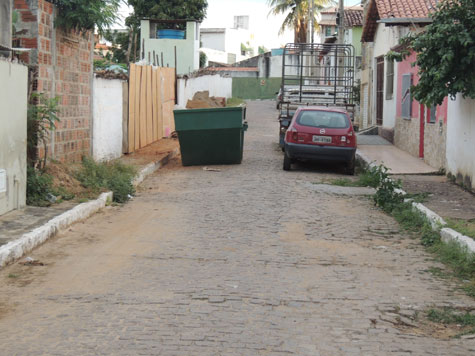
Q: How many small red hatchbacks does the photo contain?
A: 1